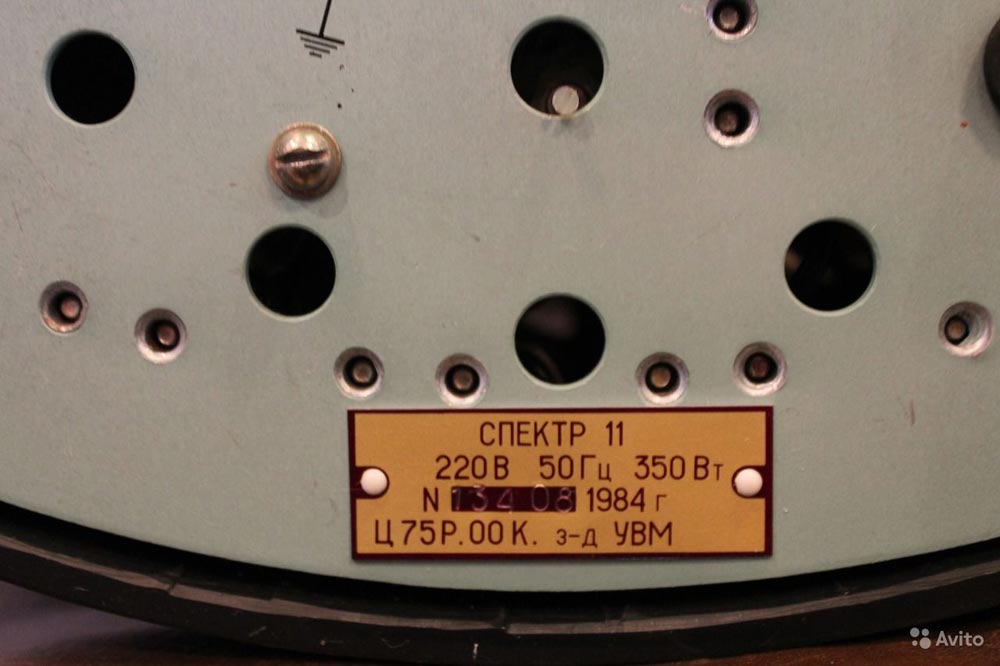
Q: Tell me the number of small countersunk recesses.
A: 9